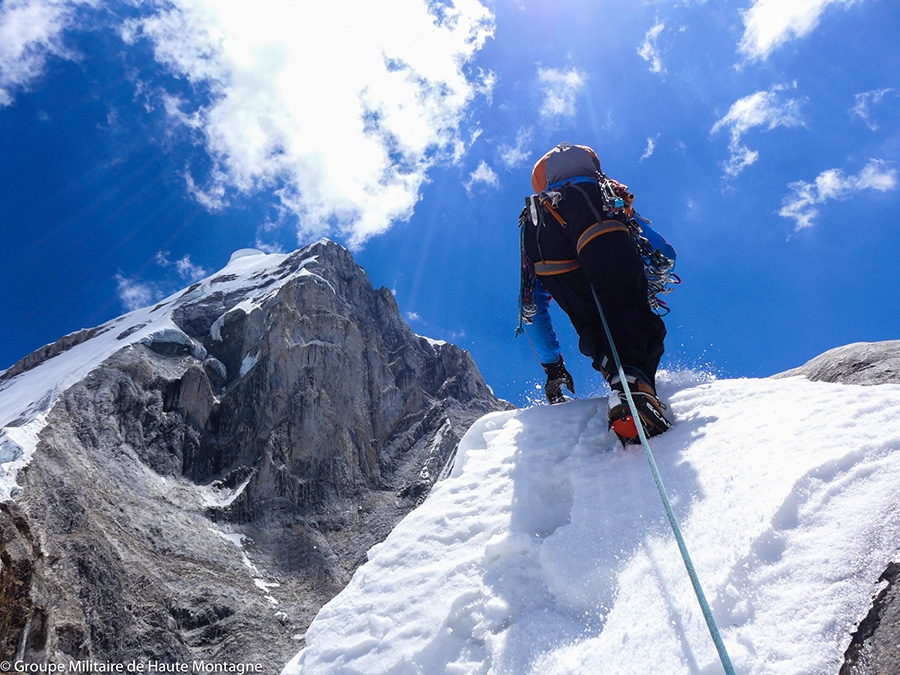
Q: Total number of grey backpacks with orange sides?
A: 1